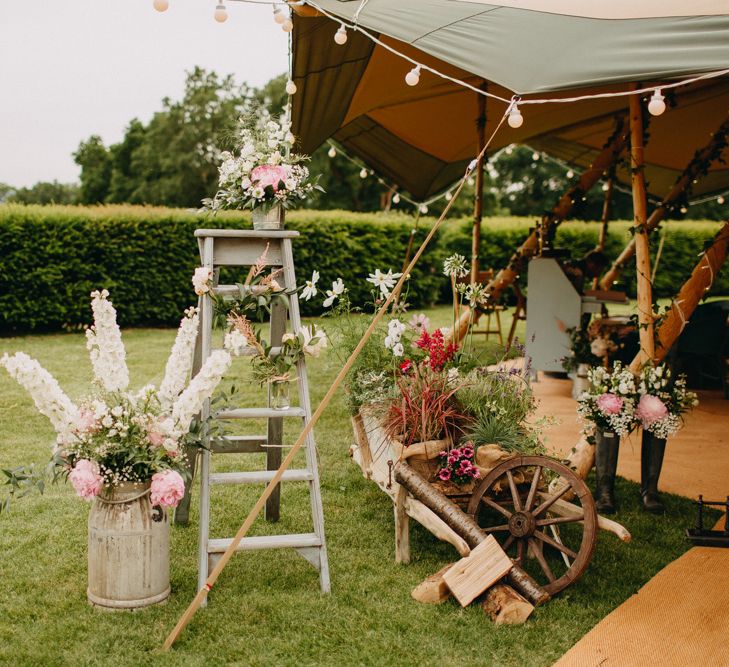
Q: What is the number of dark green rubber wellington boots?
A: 2